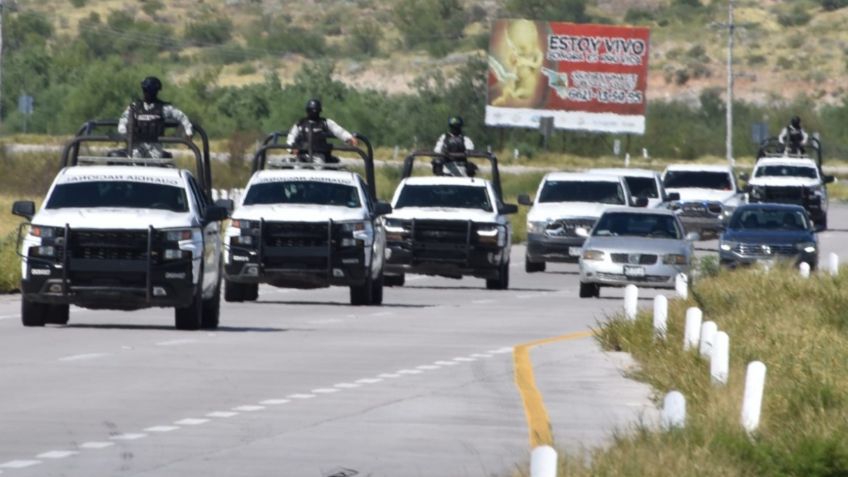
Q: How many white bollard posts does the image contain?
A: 11